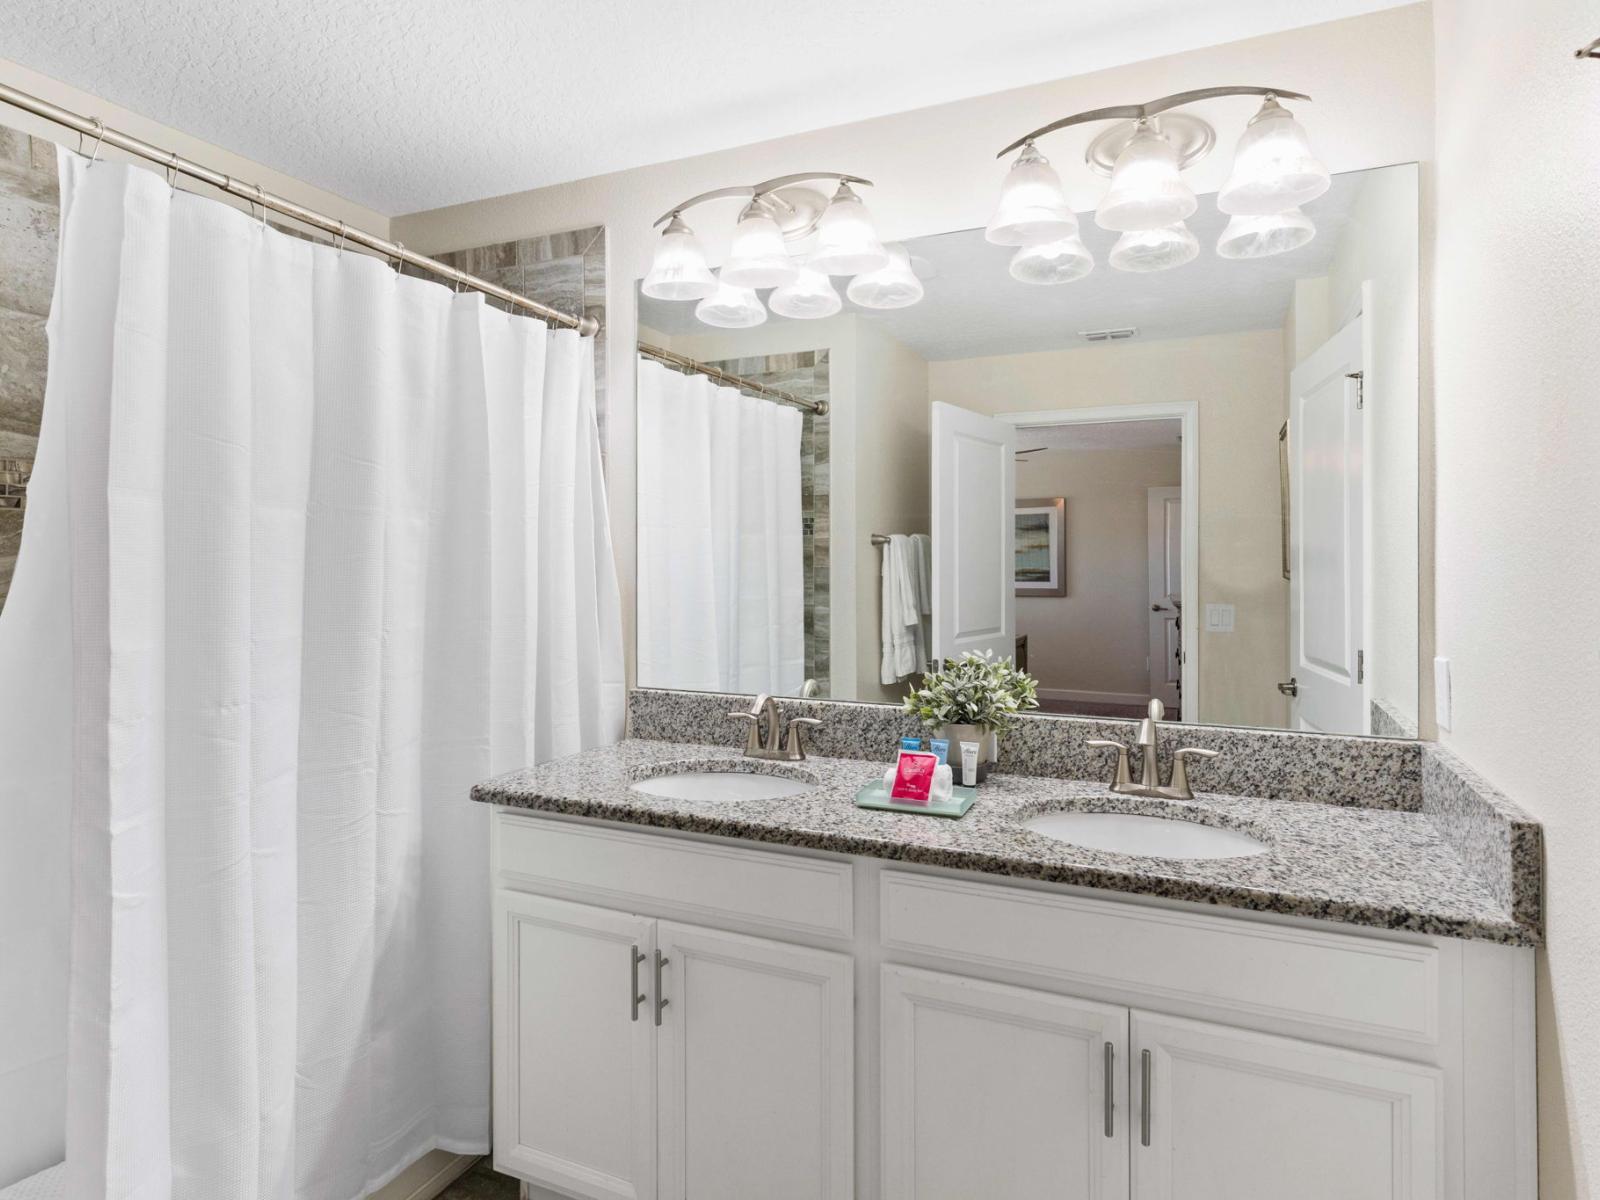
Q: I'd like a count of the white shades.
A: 6